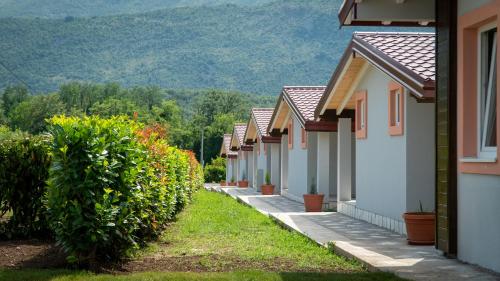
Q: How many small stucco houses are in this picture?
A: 6